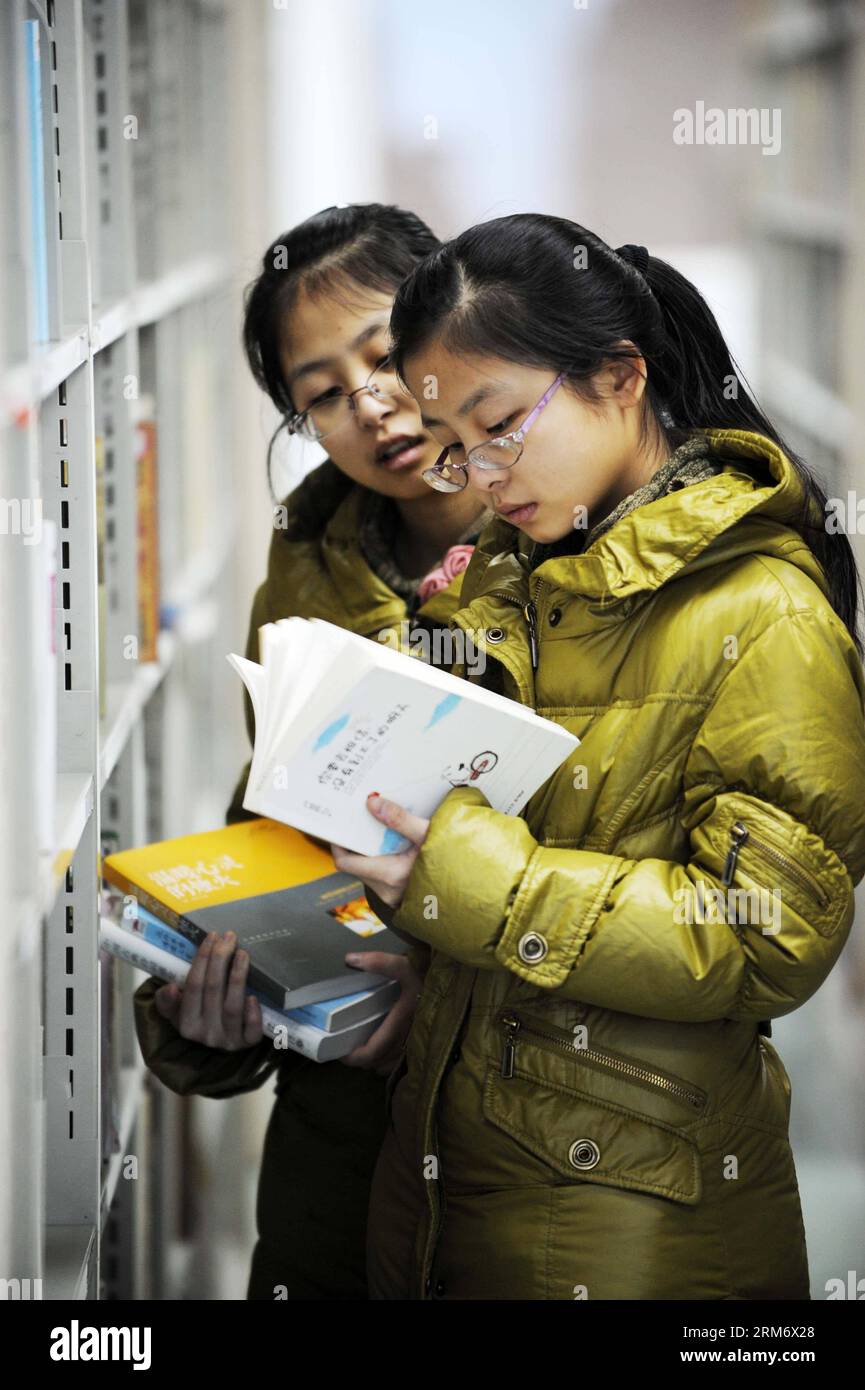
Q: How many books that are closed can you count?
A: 3